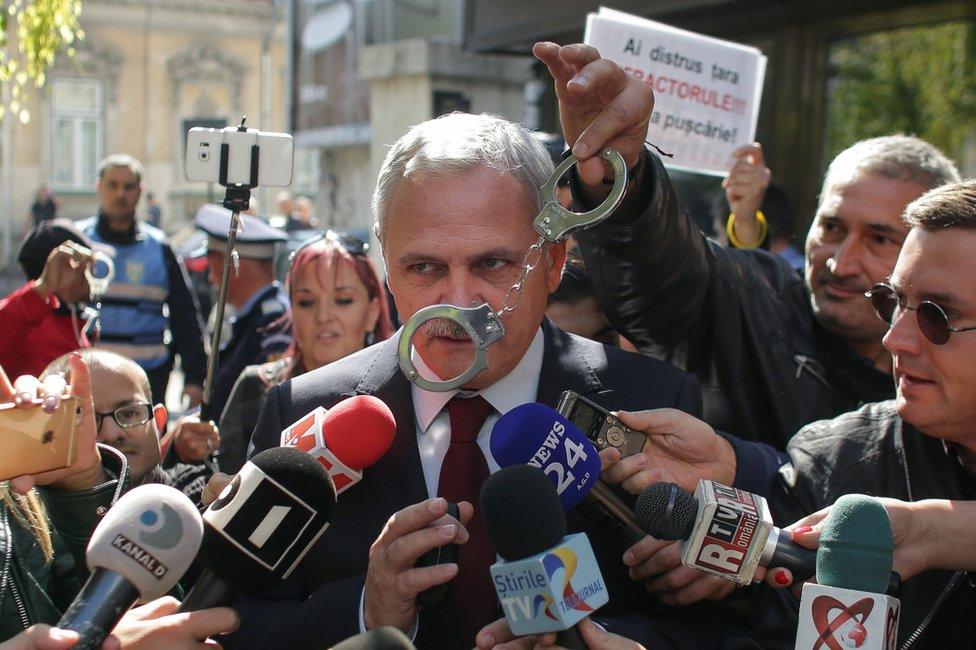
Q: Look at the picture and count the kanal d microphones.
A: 1